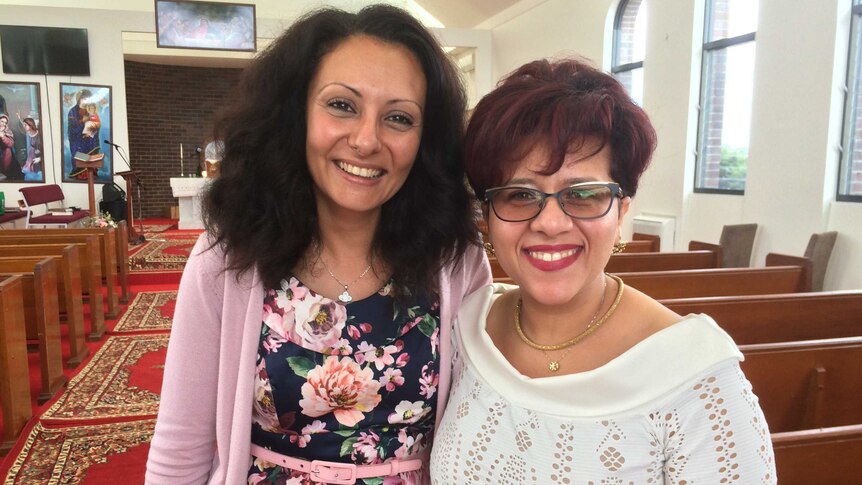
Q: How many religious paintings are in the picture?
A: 3